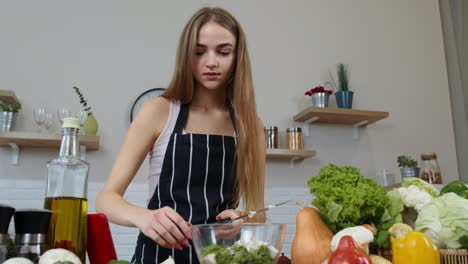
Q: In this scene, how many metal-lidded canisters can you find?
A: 2